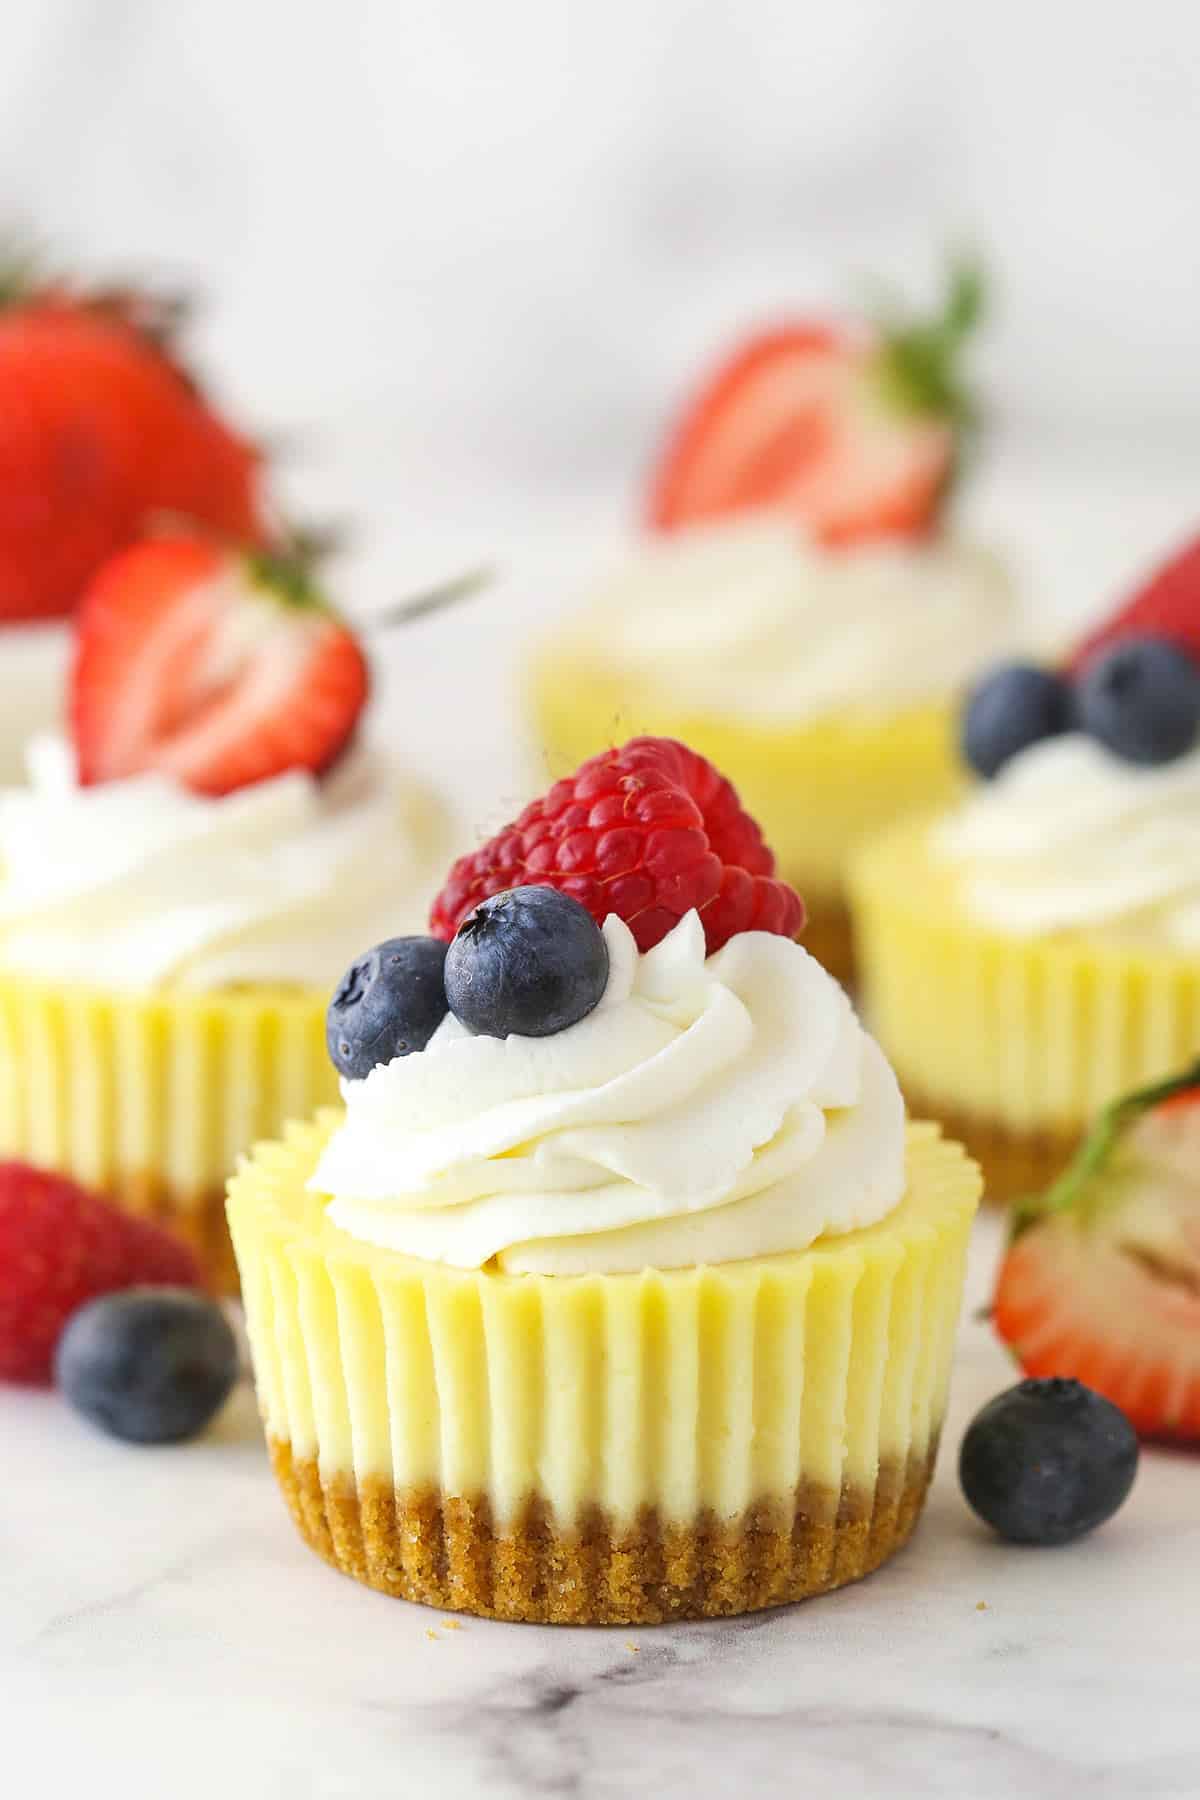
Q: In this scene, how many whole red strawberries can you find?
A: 1